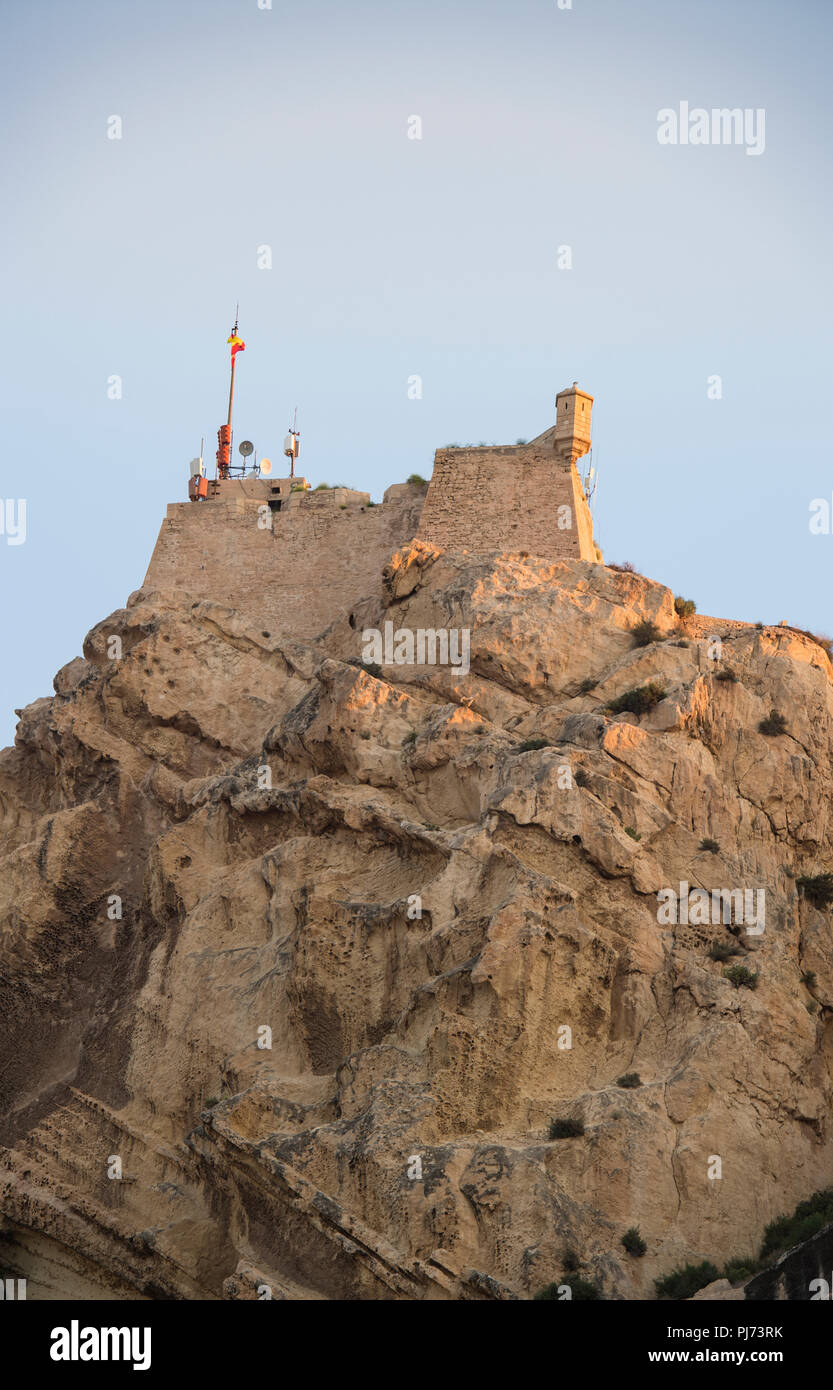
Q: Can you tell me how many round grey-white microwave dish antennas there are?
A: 2